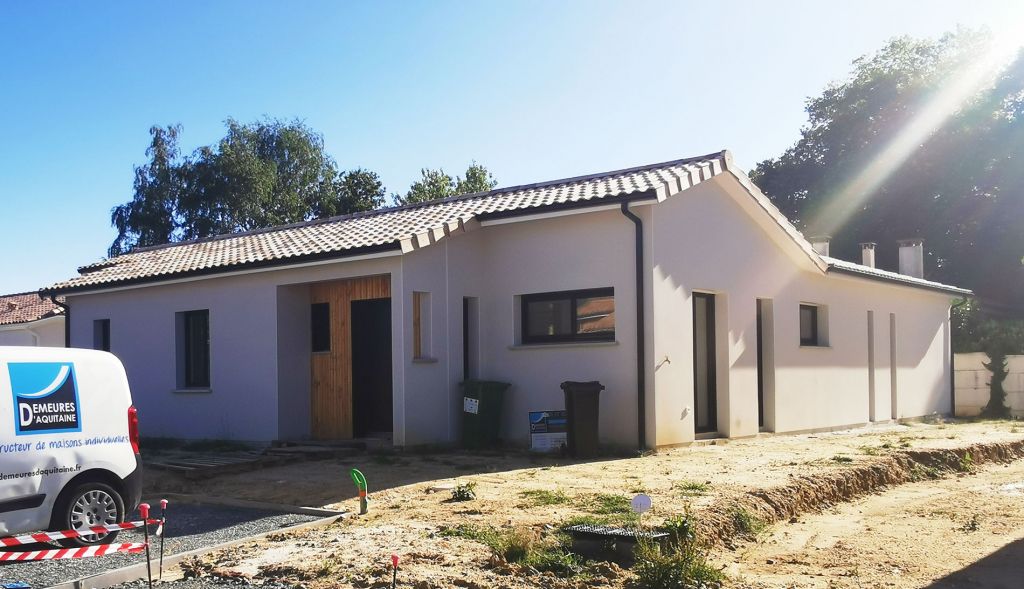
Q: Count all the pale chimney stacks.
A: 3